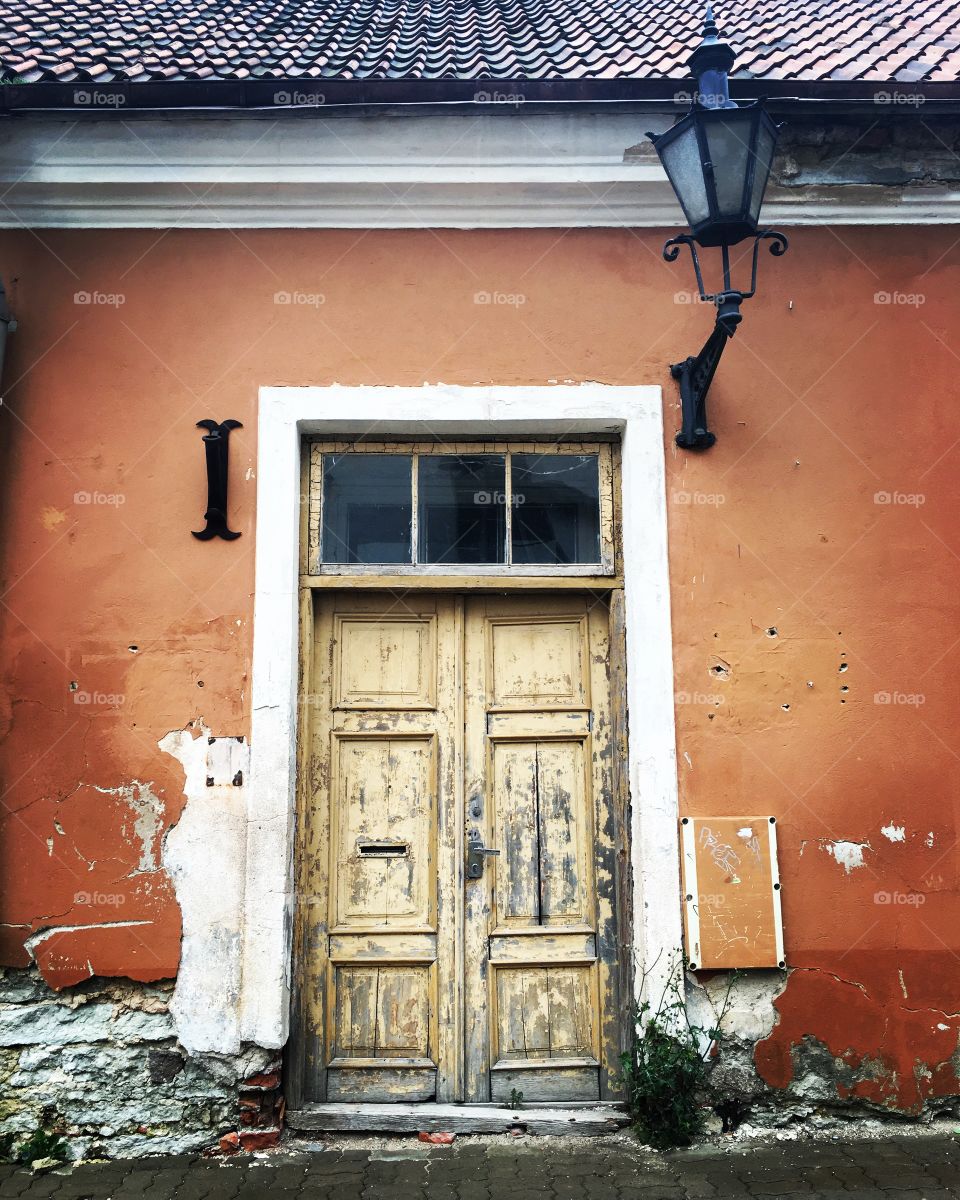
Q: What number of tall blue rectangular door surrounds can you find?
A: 0